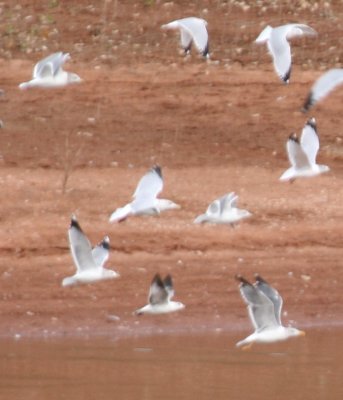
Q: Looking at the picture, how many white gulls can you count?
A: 10